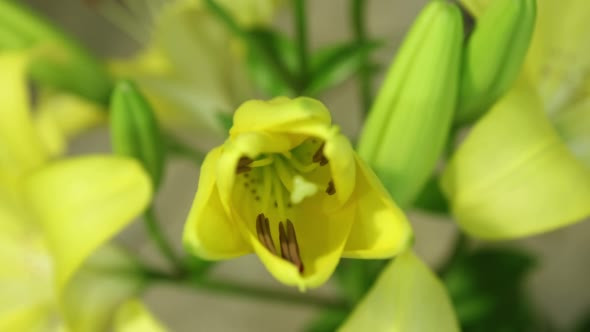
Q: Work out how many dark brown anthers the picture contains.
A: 5